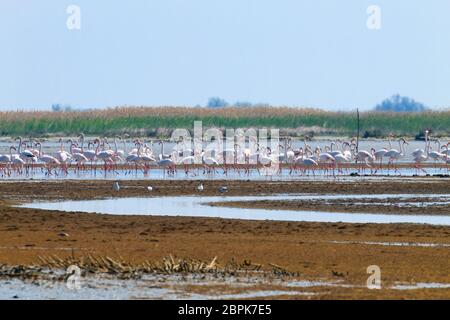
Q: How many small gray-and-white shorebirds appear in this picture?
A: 4